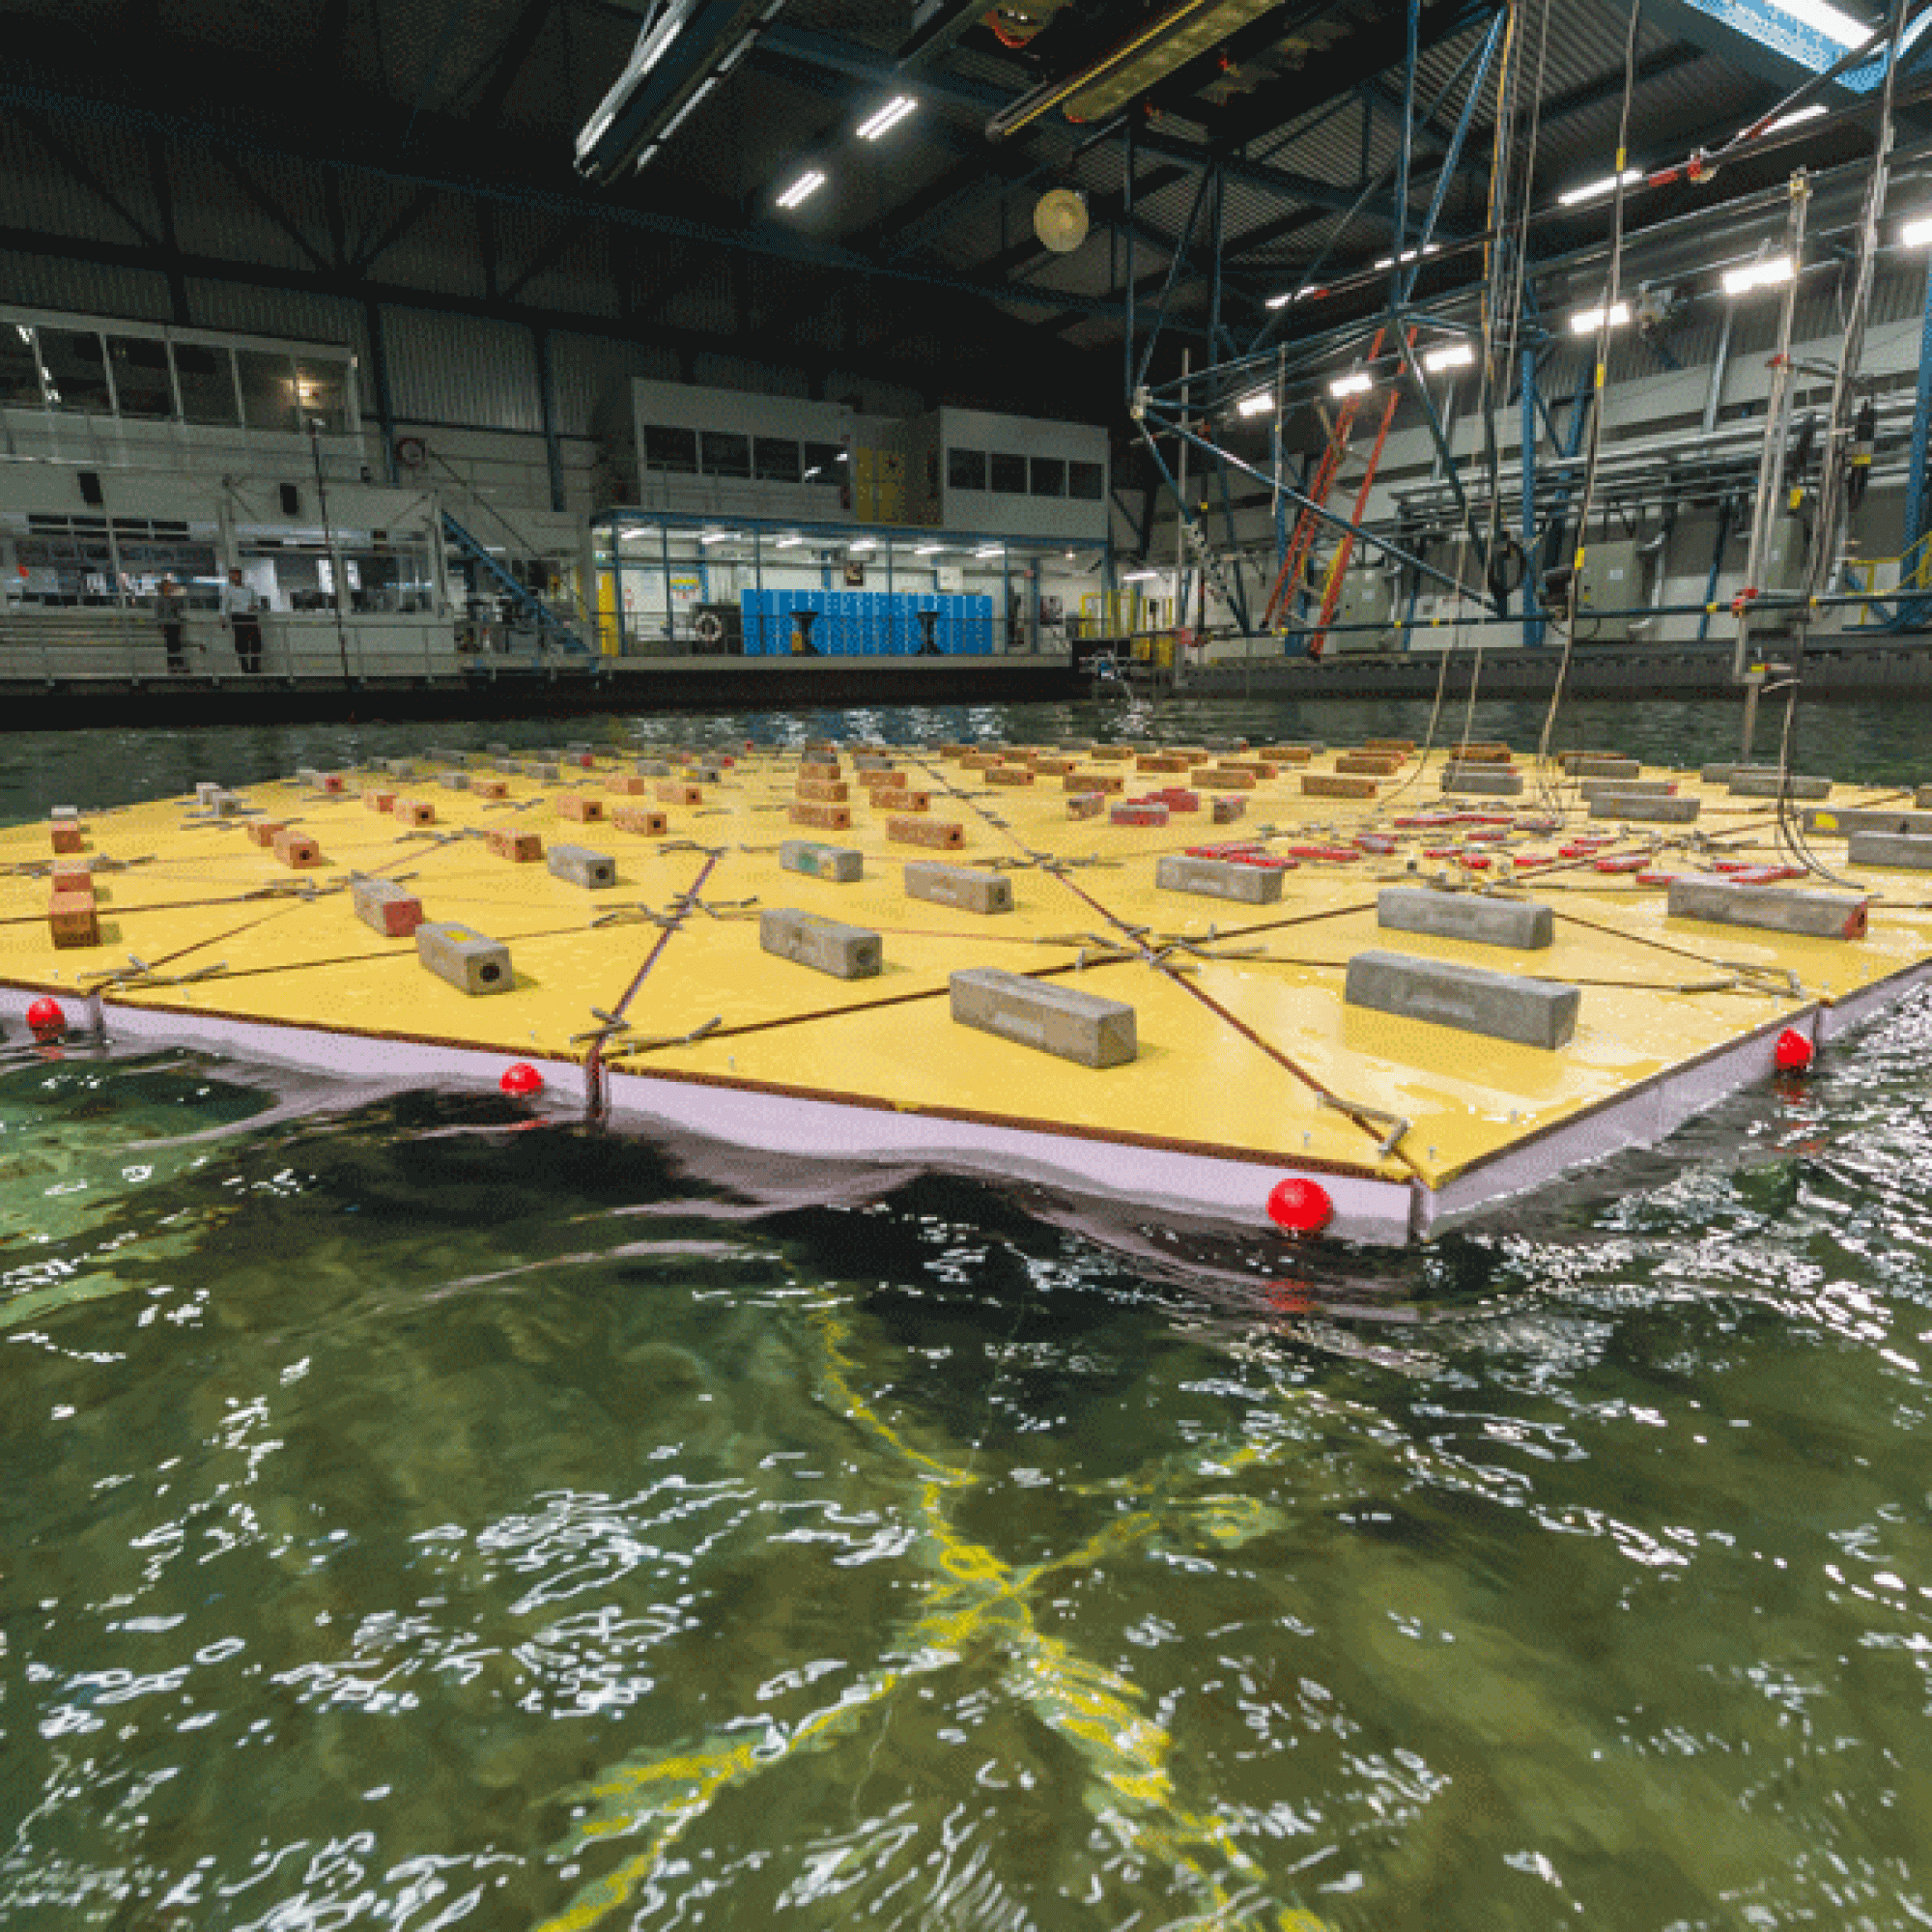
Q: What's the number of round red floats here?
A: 4